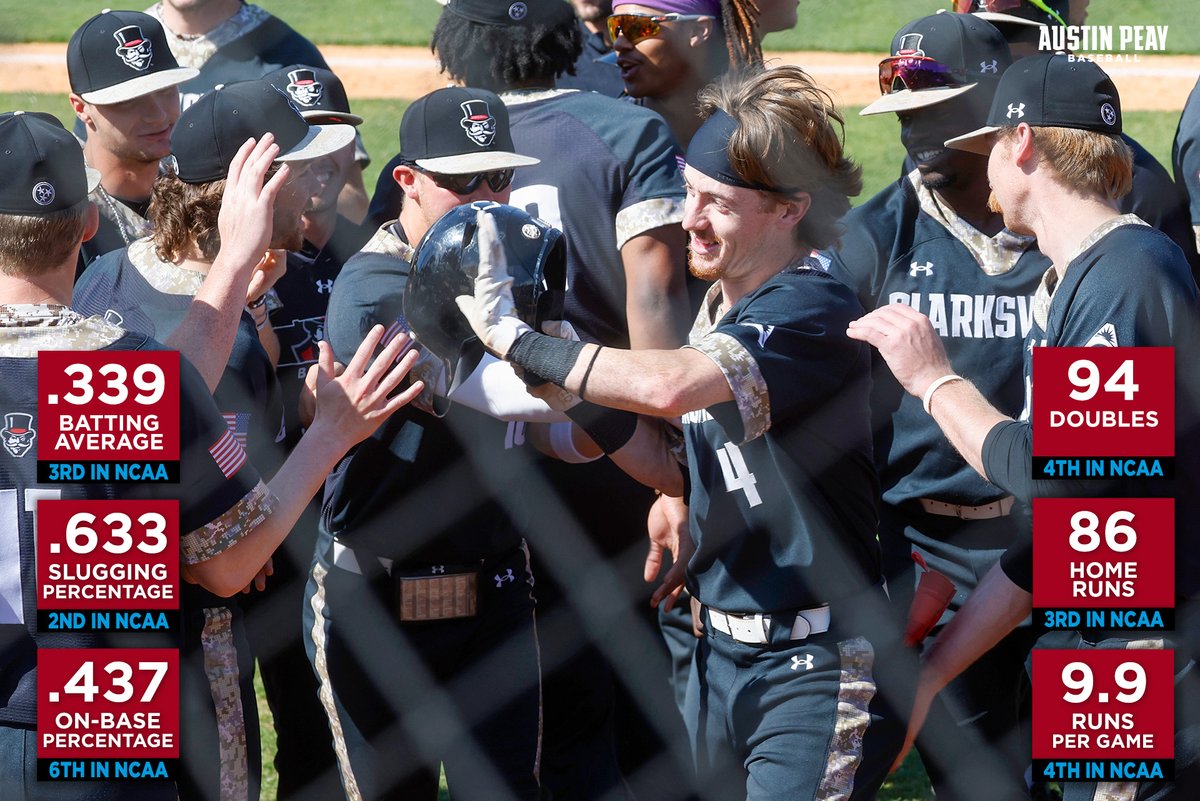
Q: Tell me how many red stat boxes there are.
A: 6